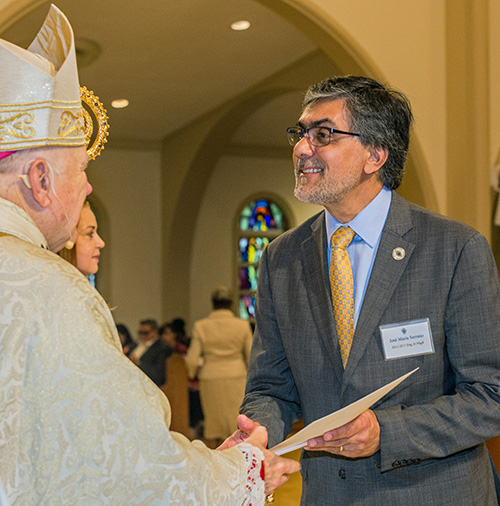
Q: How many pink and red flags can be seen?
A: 0